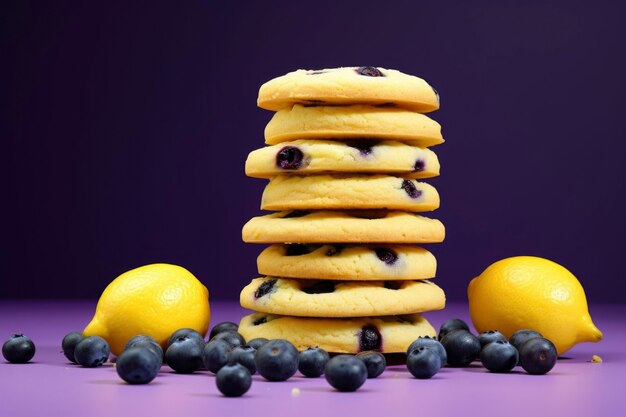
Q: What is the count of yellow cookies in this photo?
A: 8